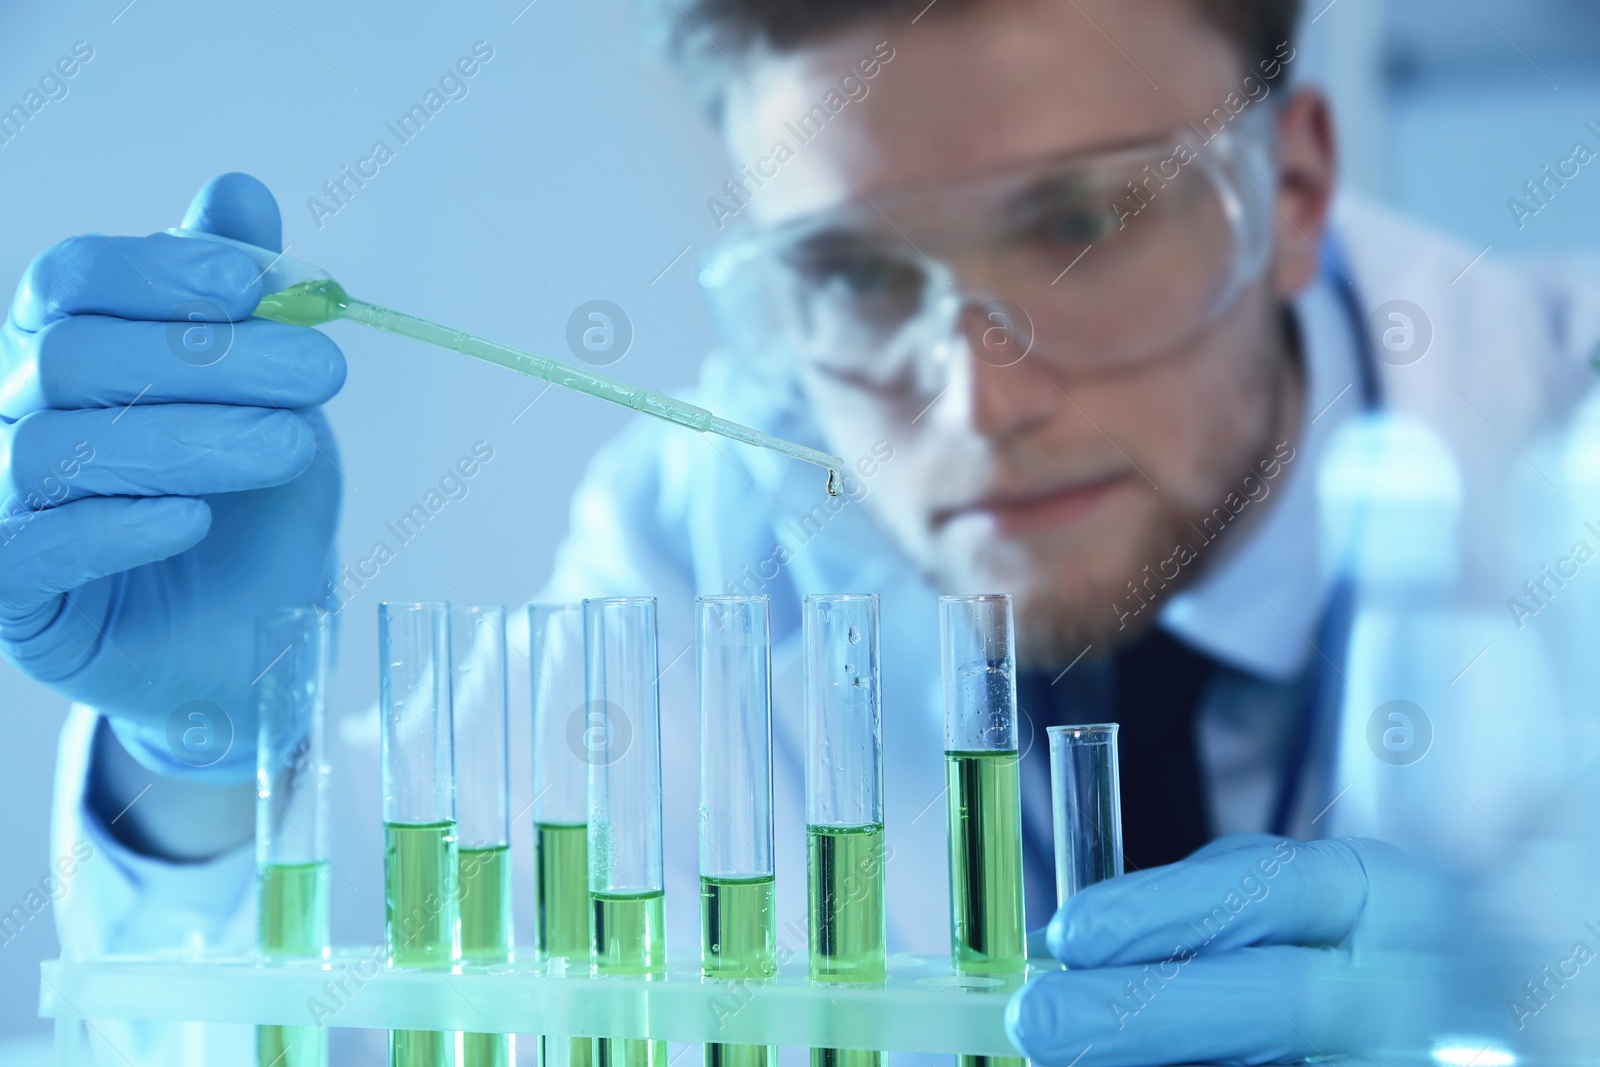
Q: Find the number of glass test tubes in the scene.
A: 9